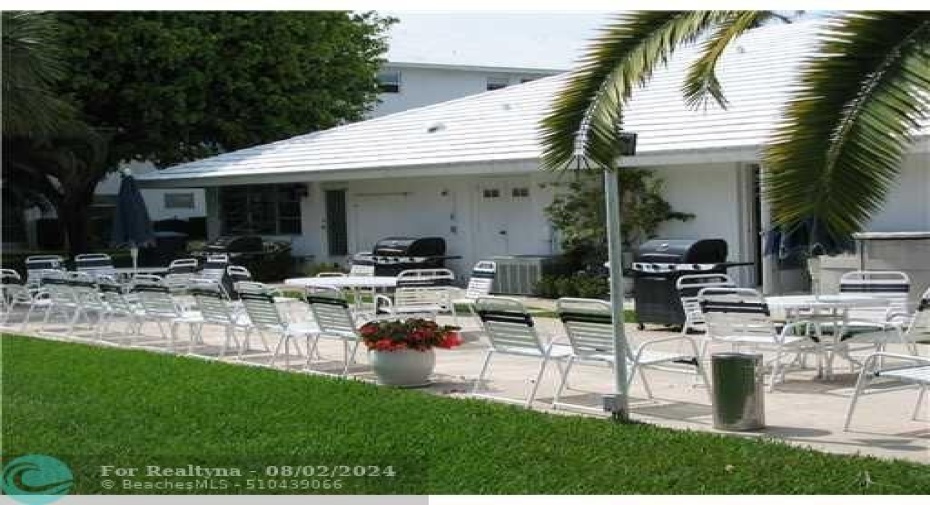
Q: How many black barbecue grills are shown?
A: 3